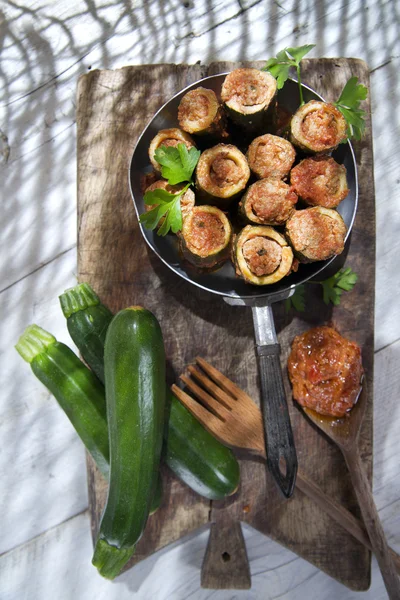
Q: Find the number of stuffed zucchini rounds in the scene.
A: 12